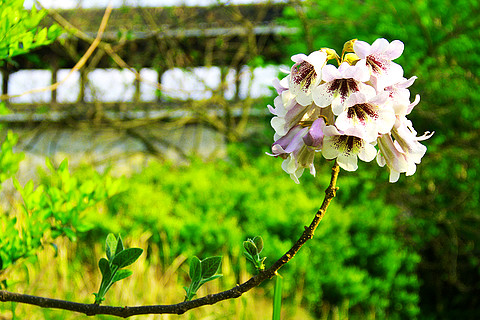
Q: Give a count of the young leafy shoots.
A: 3